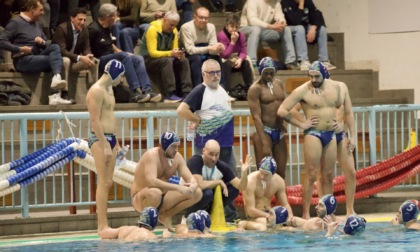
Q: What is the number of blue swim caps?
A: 13